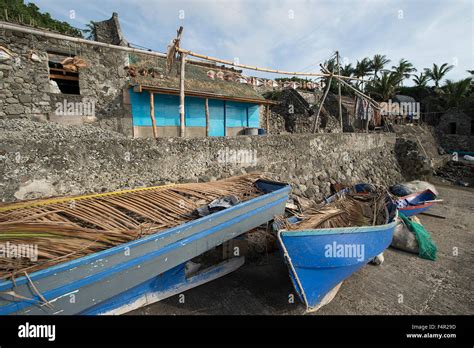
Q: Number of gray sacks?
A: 1